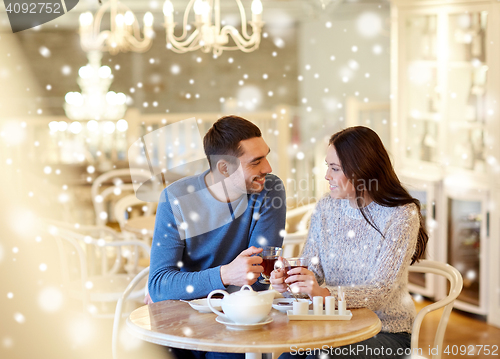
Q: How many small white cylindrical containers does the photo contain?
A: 4